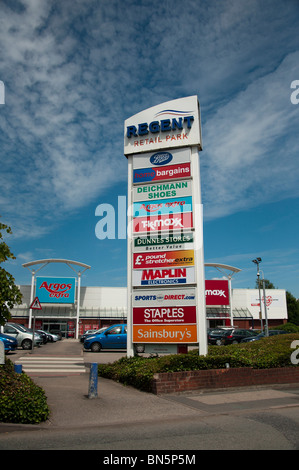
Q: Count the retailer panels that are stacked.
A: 11